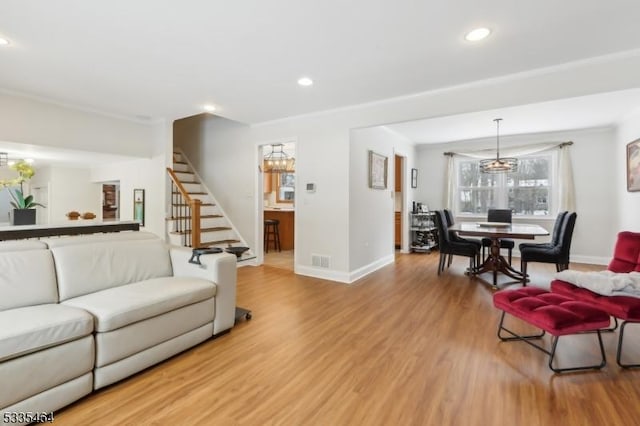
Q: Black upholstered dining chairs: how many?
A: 5